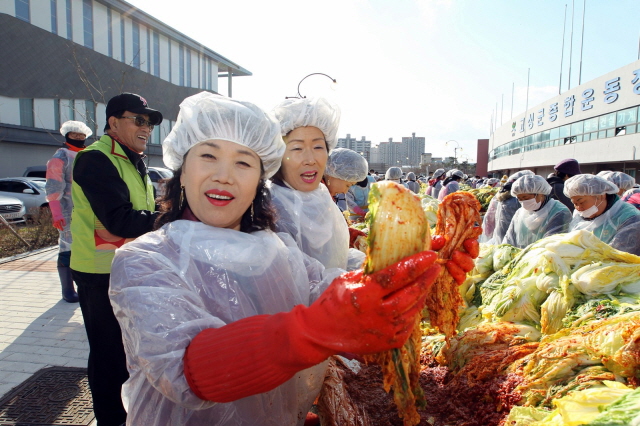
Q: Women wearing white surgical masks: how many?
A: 2